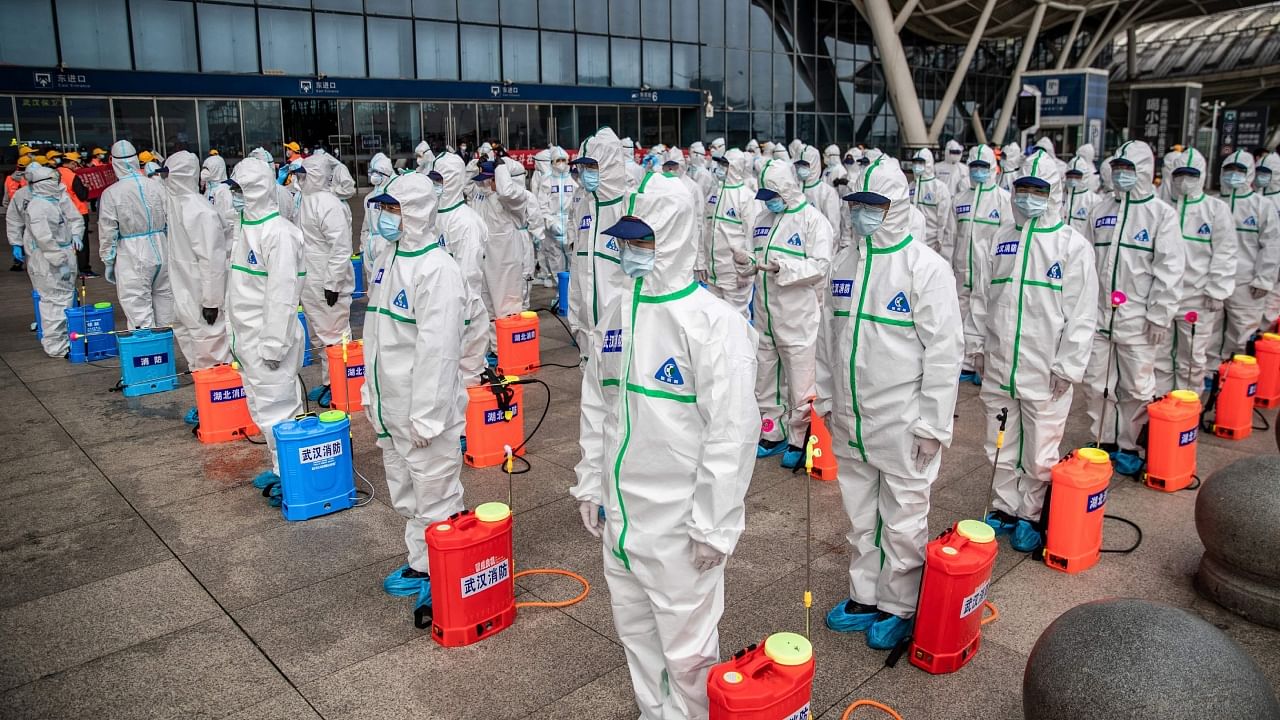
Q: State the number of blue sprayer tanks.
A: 7